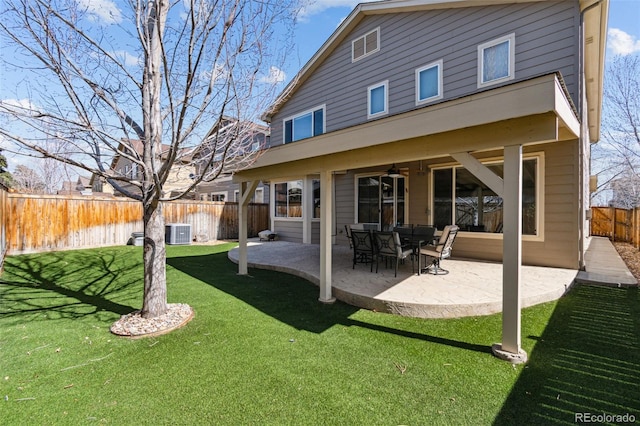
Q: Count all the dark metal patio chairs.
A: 6